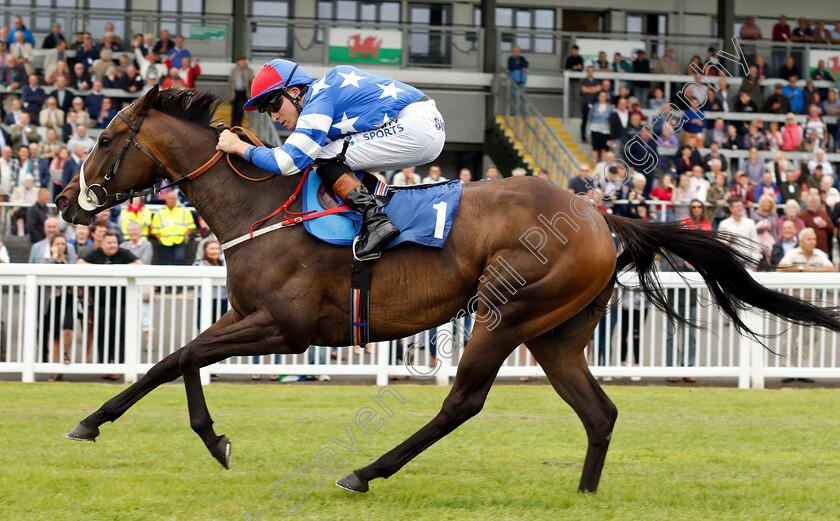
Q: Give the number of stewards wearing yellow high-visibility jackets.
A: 2